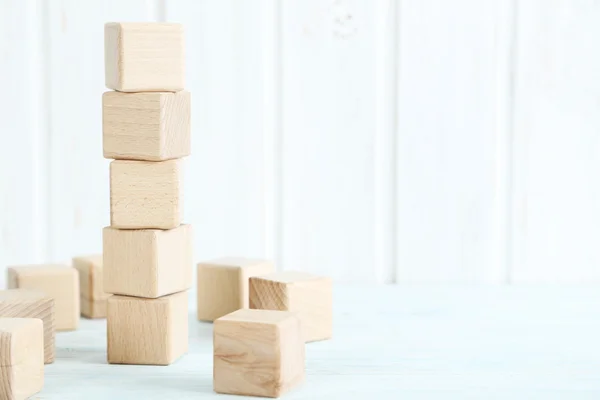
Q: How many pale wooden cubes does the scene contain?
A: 12